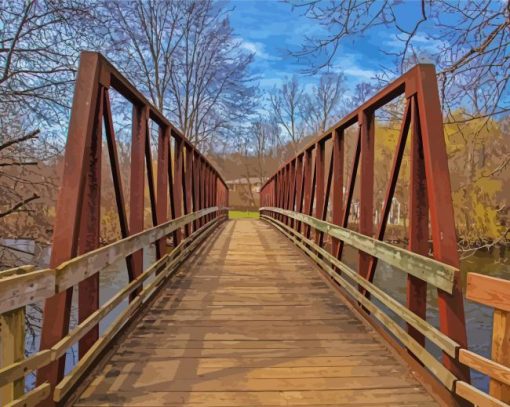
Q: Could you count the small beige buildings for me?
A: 1